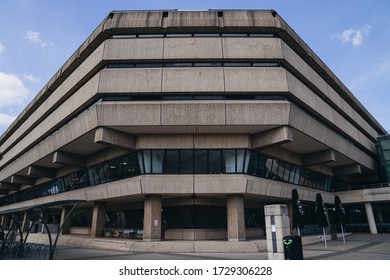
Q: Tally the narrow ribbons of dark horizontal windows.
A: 3